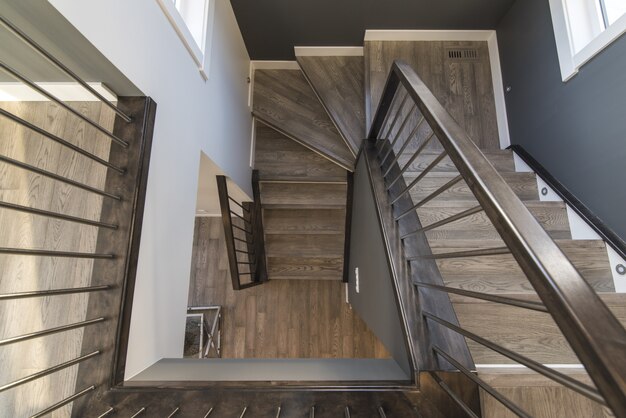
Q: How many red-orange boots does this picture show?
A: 0